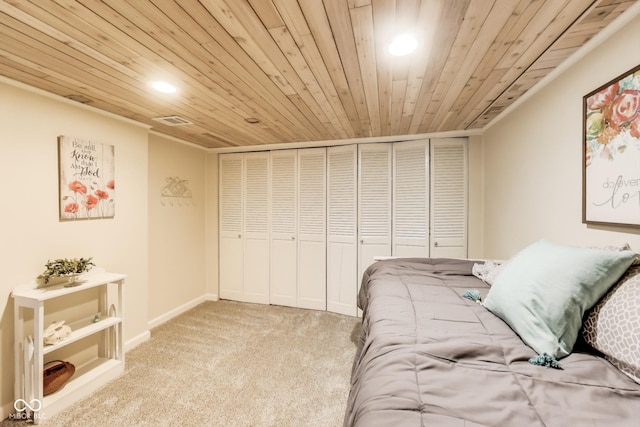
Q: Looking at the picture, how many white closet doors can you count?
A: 8